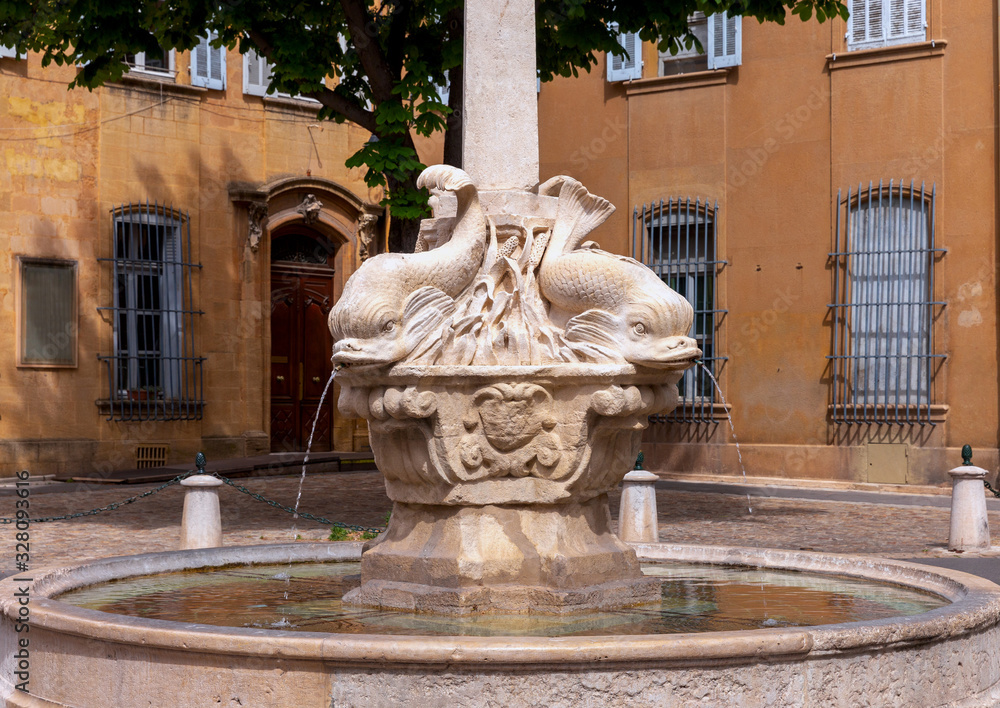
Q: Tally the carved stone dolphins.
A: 2